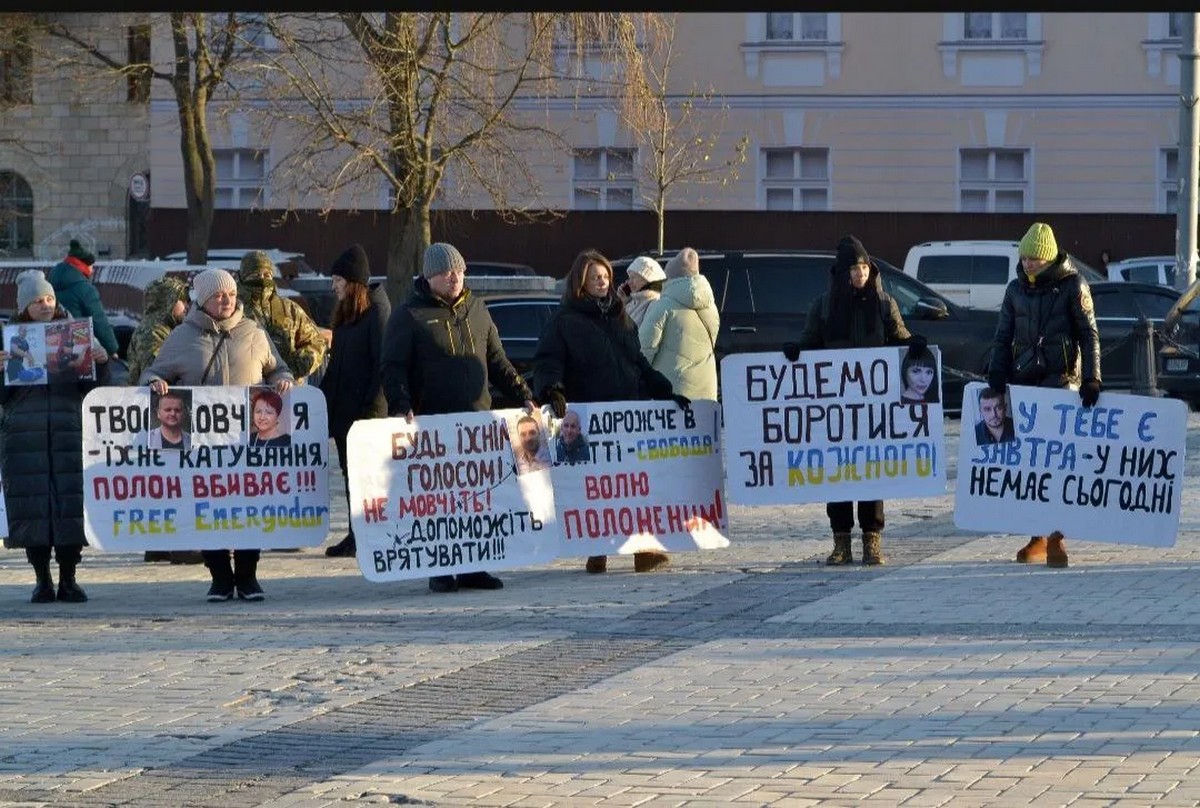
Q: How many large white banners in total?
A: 5